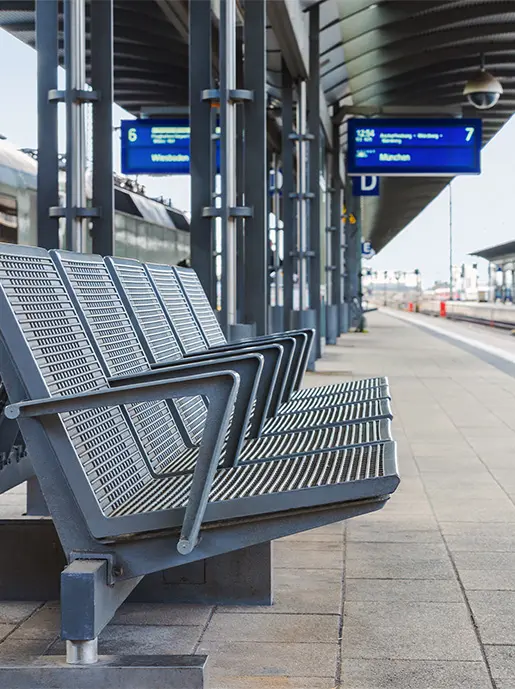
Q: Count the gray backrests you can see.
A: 5